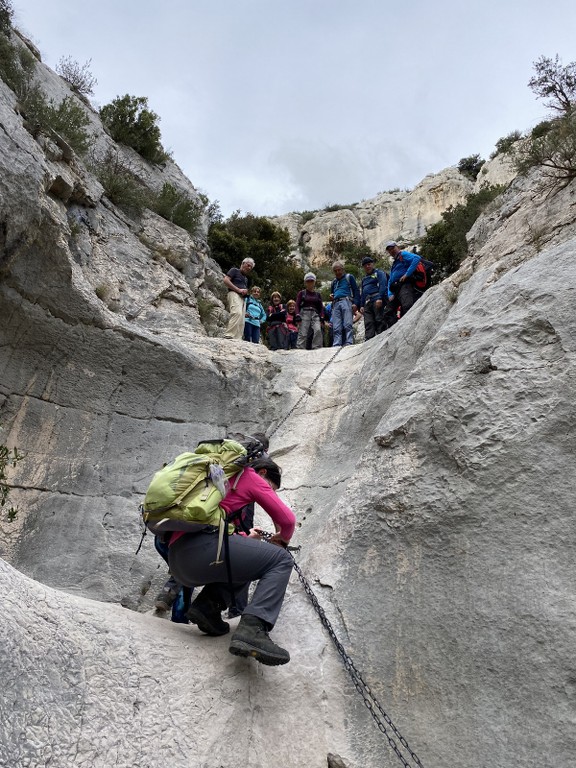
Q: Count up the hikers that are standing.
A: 8